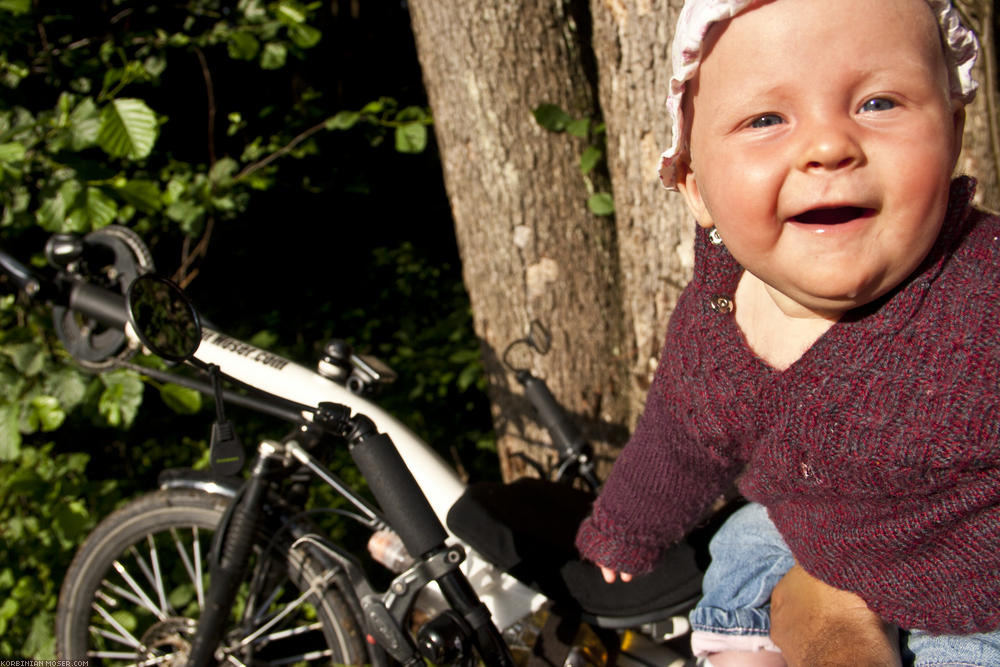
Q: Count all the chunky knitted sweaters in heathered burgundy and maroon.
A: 1